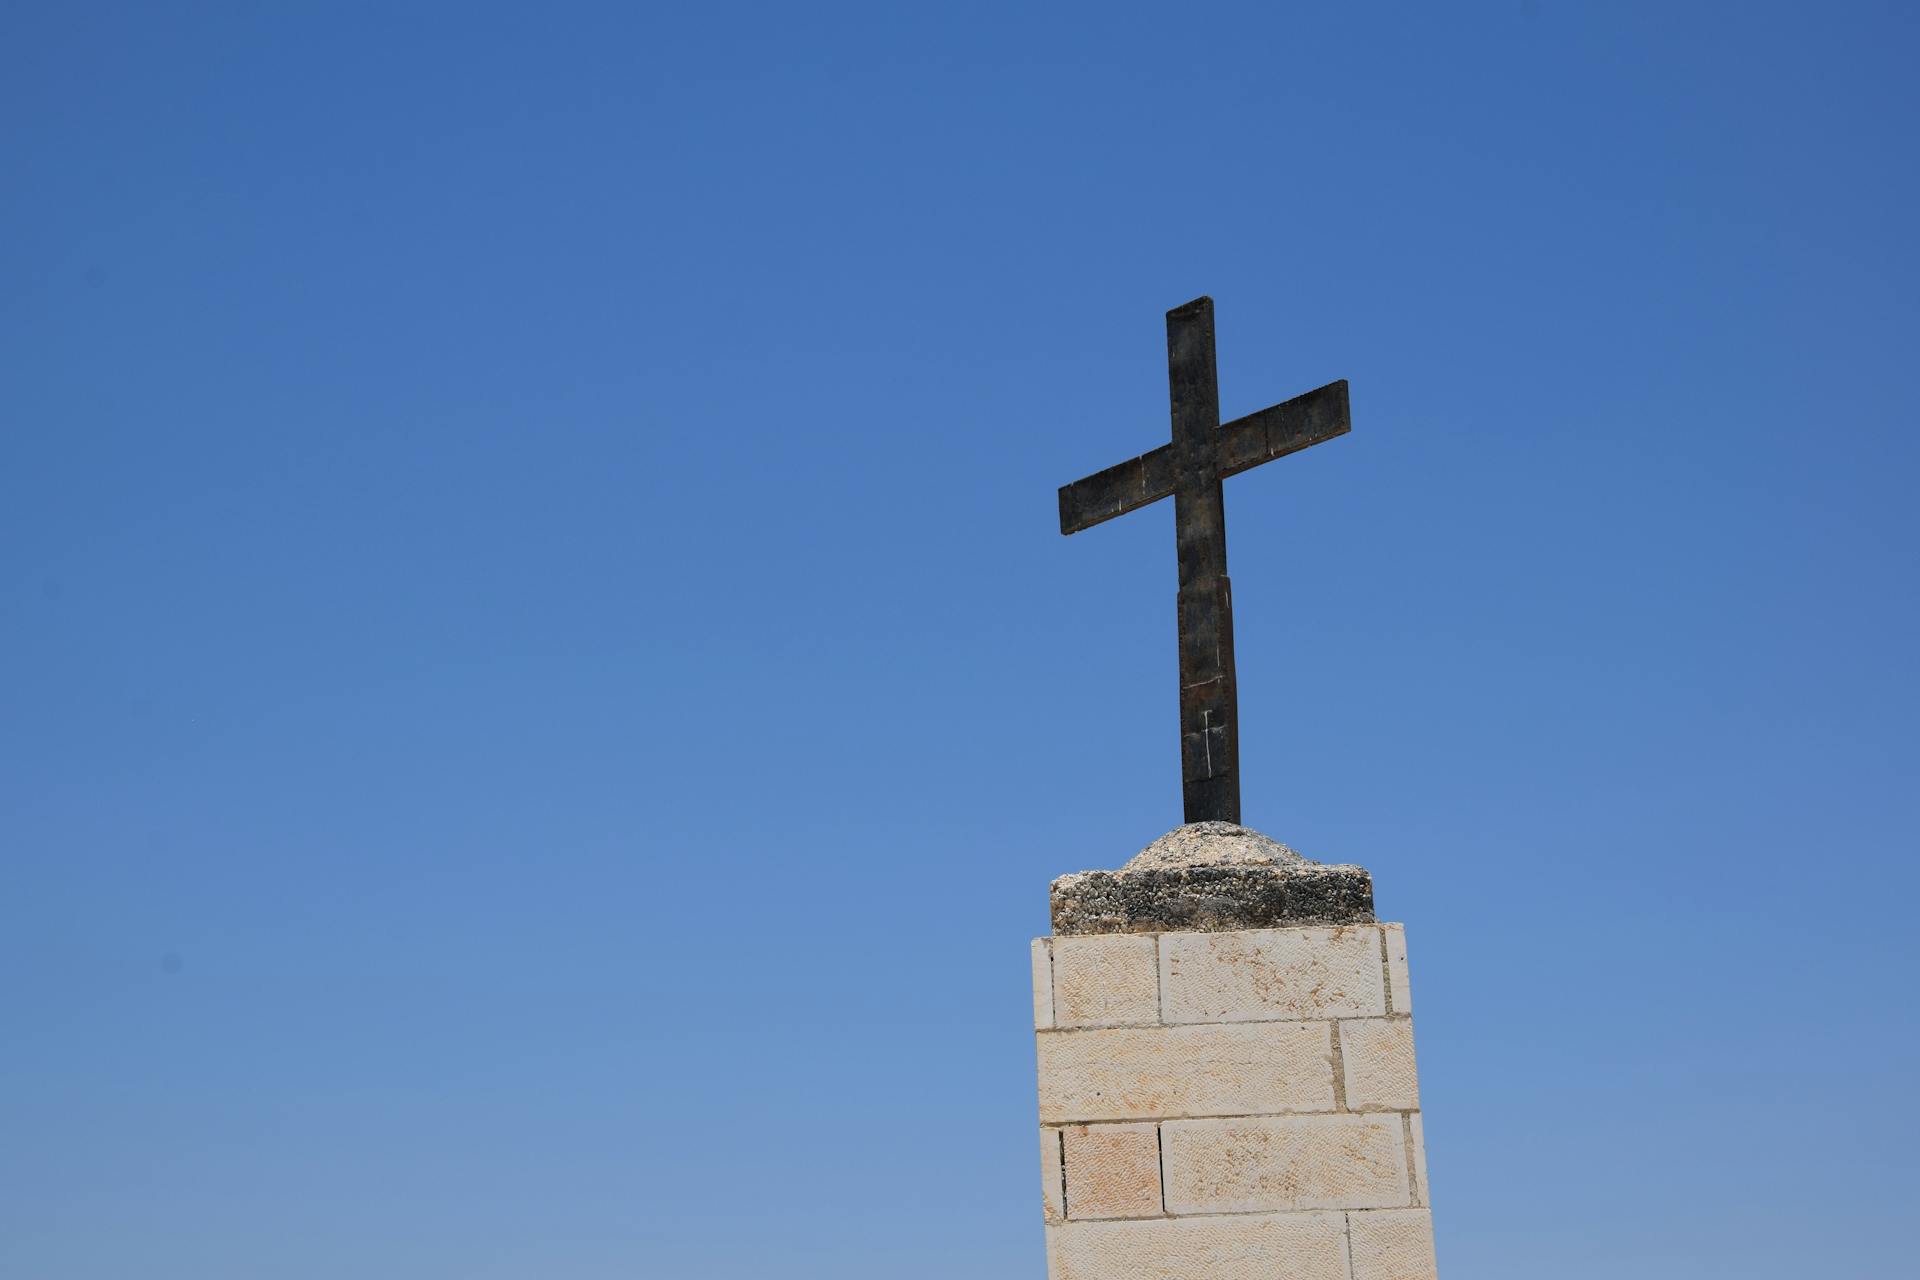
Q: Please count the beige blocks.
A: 12